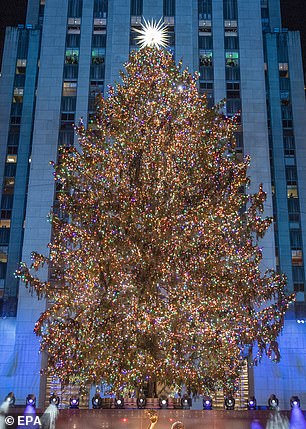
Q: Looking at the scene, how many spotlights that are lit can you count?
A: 14